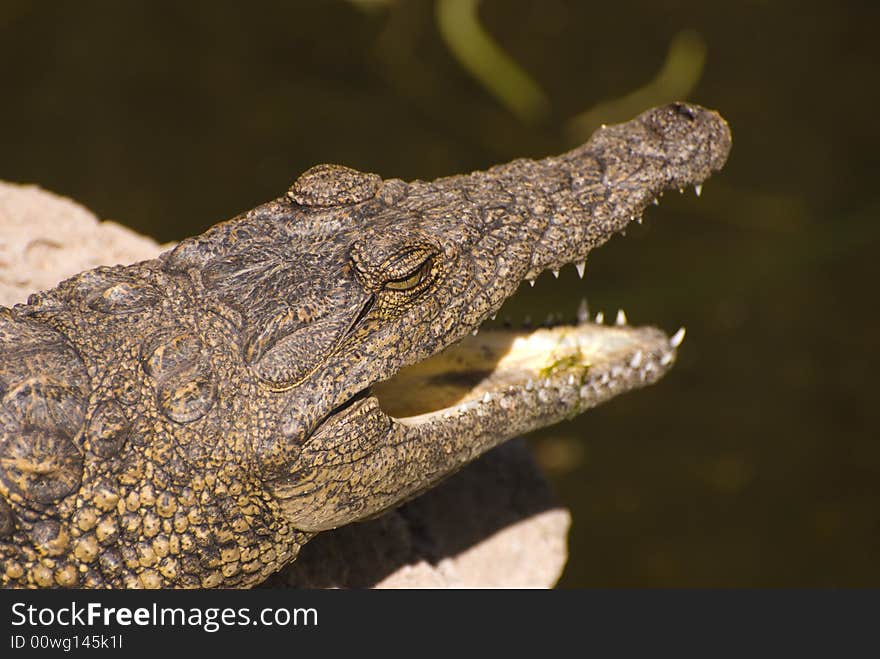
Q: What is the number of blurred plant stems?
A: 2